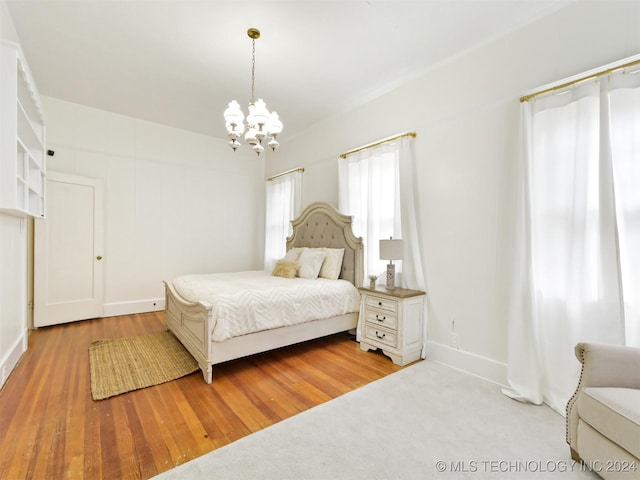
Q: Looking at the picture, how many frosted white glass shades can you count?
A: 5